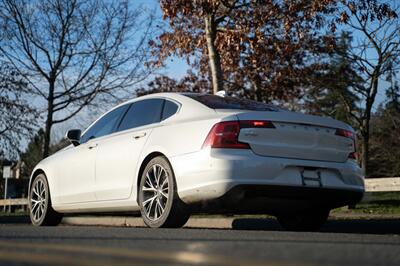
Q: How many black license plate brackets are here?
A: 1